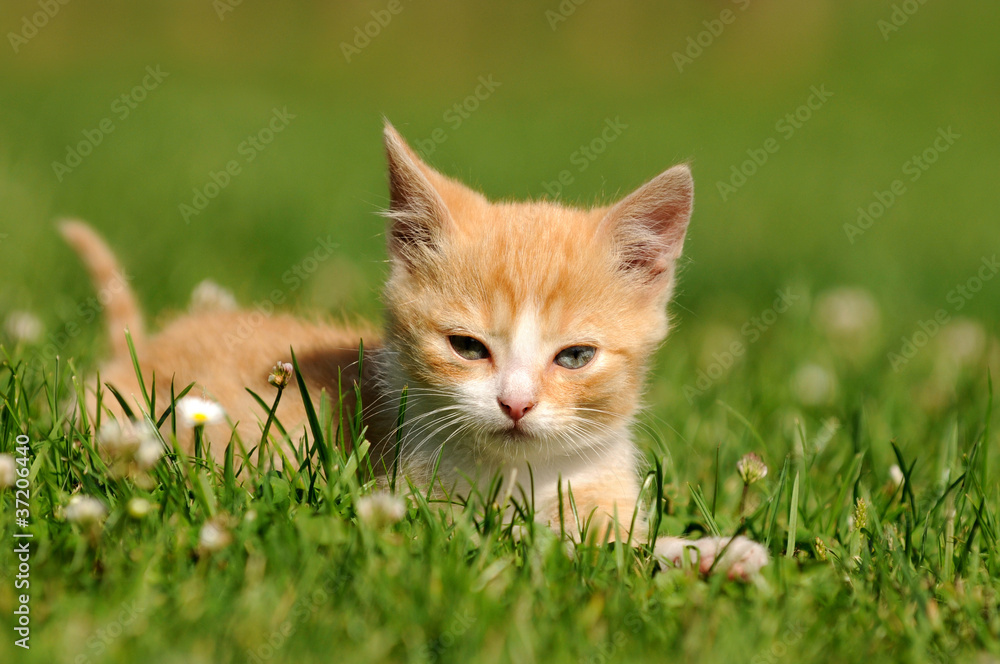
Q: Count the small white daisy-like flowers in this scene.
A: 1